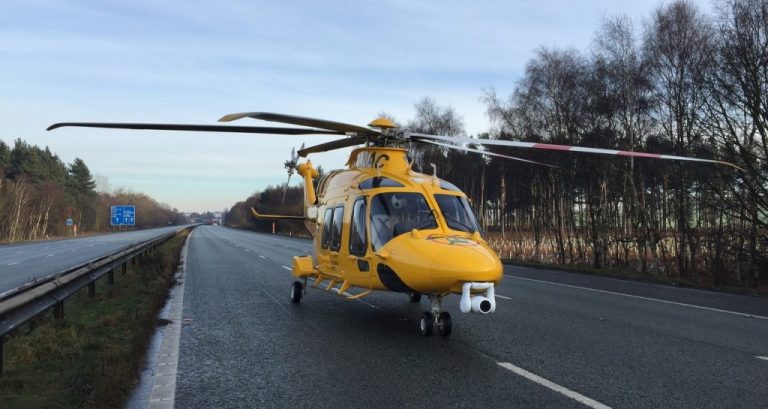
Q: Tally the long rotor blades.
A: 5